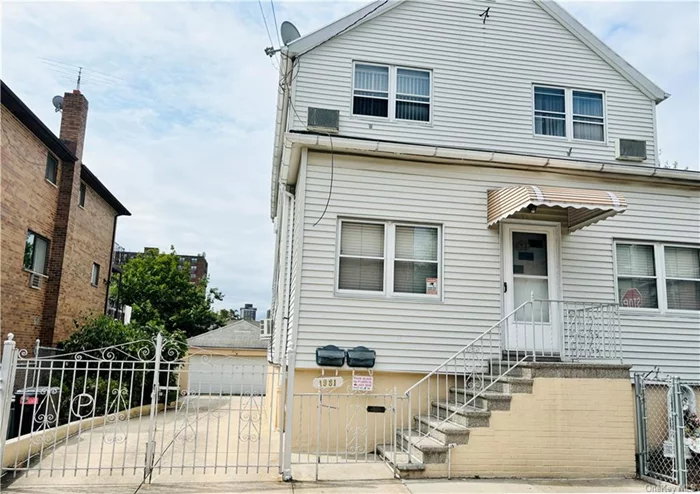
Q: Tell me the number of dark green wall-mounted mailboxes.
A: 2